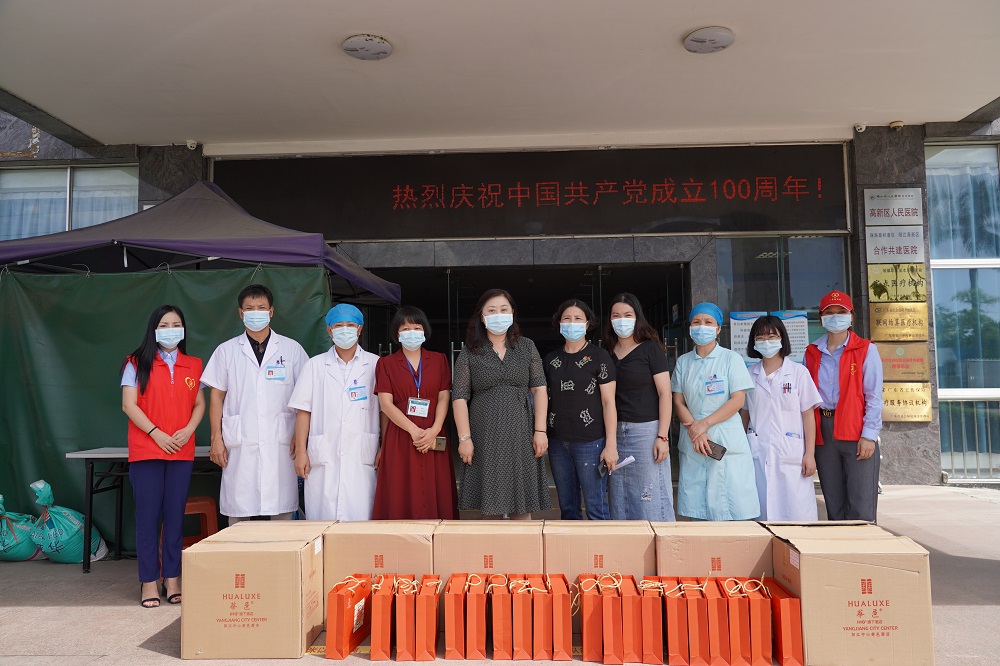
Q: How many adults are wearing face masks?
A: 10